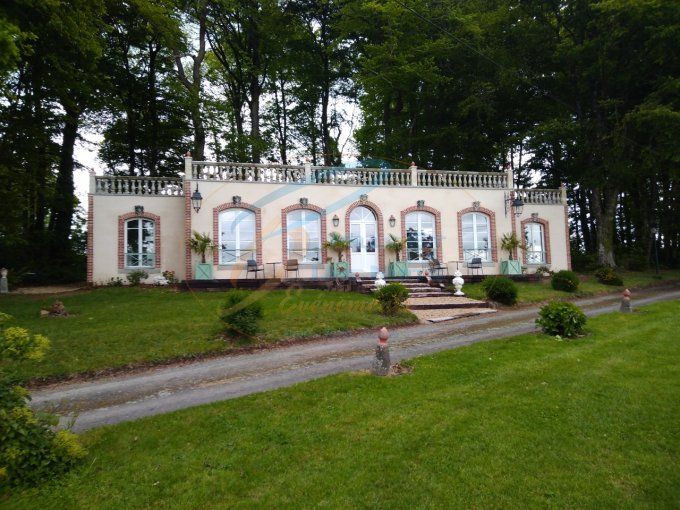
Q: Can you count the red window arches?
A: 6